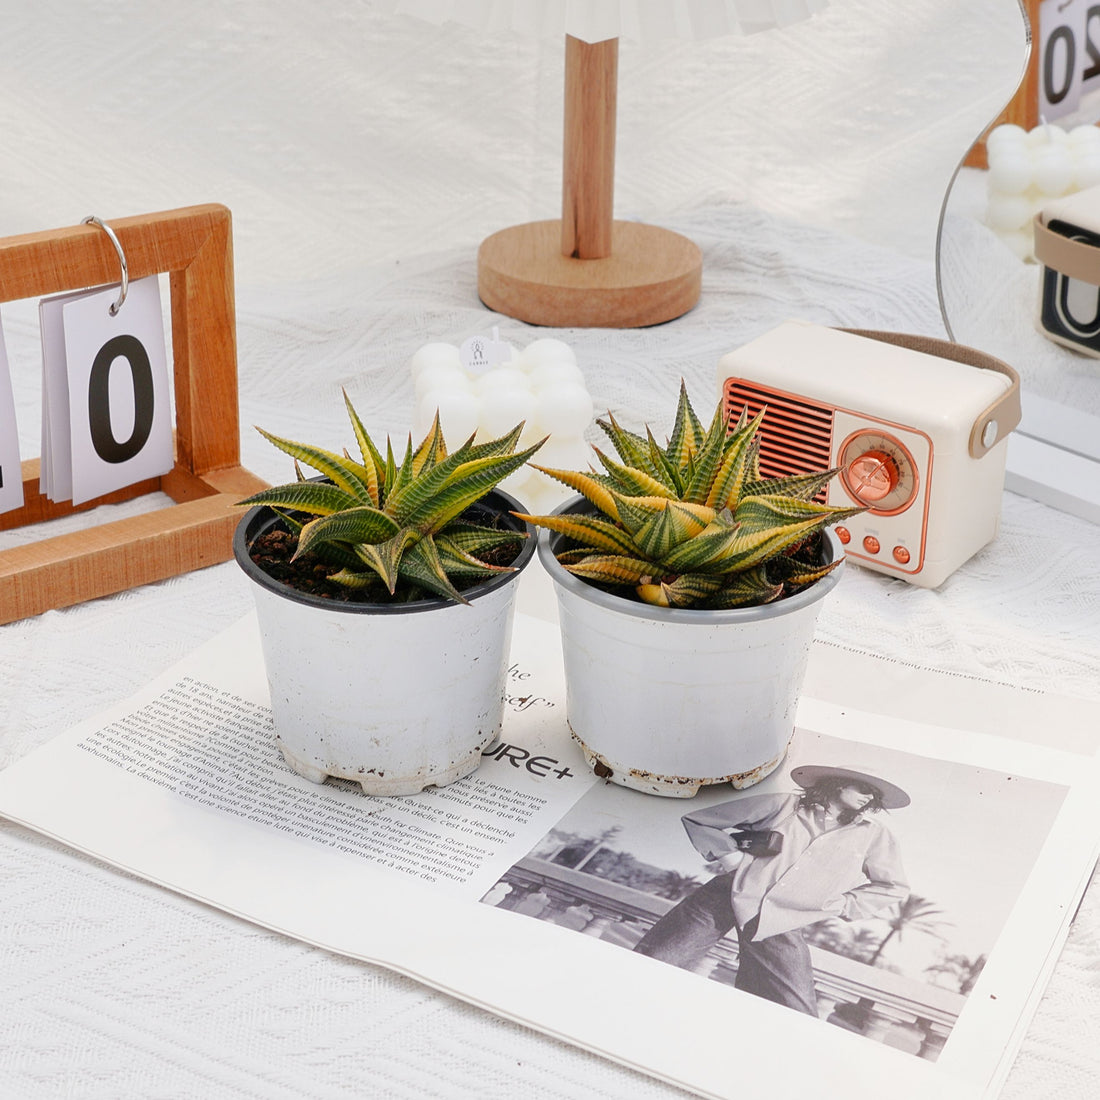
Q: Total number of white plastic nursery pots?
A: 2